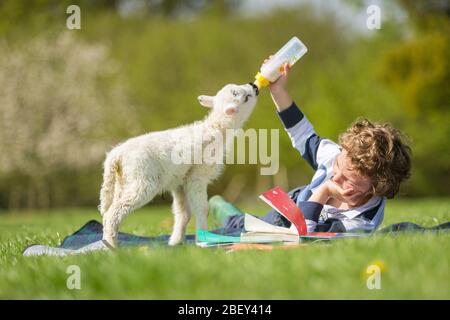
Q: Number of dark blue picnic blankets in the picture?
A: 1